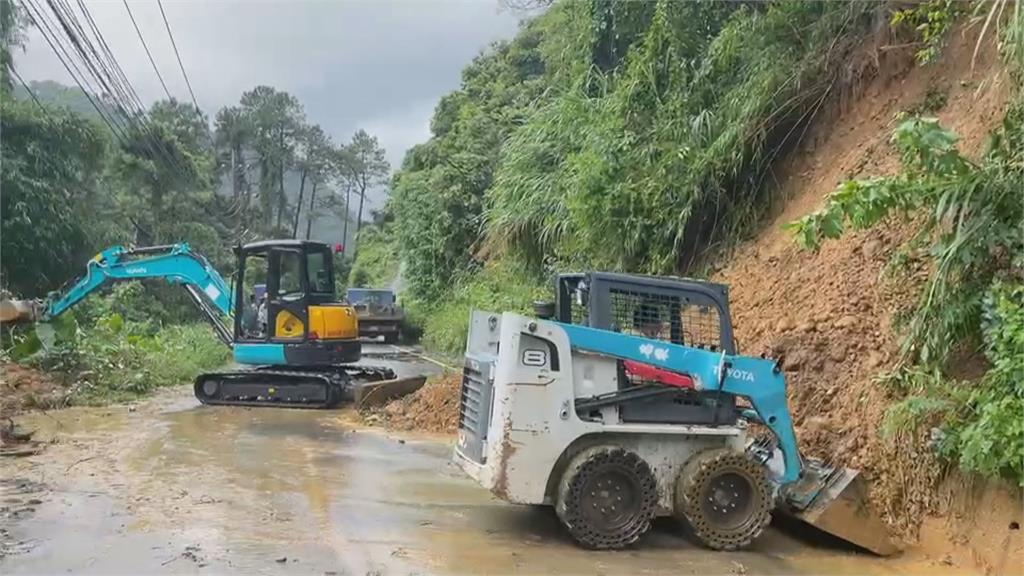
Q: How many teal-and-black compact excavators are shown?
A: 1